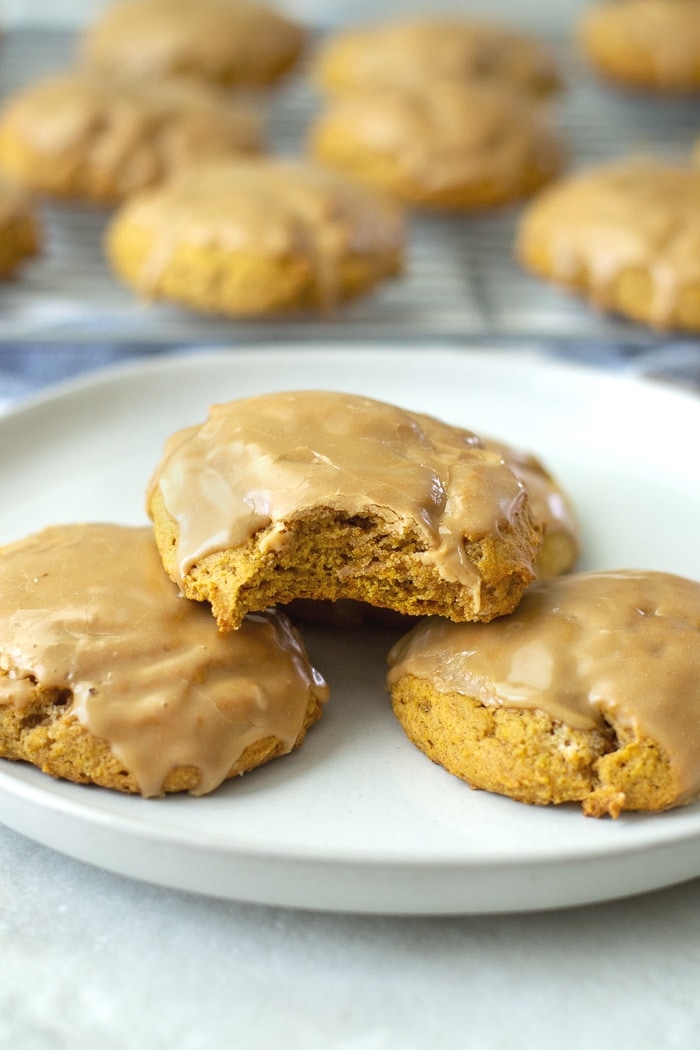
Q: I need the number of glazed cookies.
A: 12